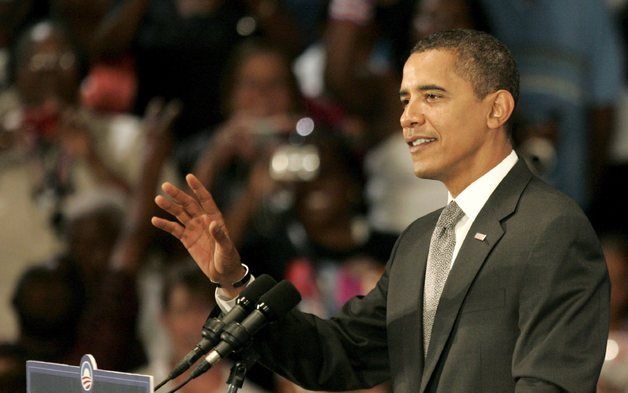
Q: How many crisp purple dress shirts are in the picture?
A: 0